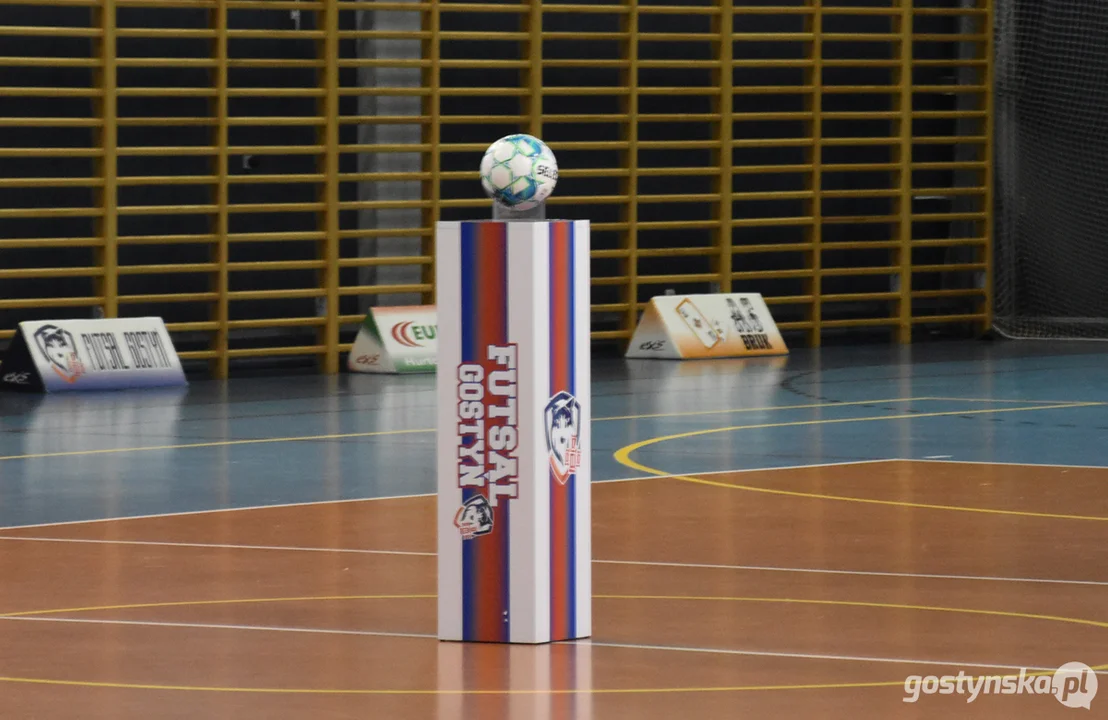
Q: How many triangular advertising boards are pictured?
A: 3